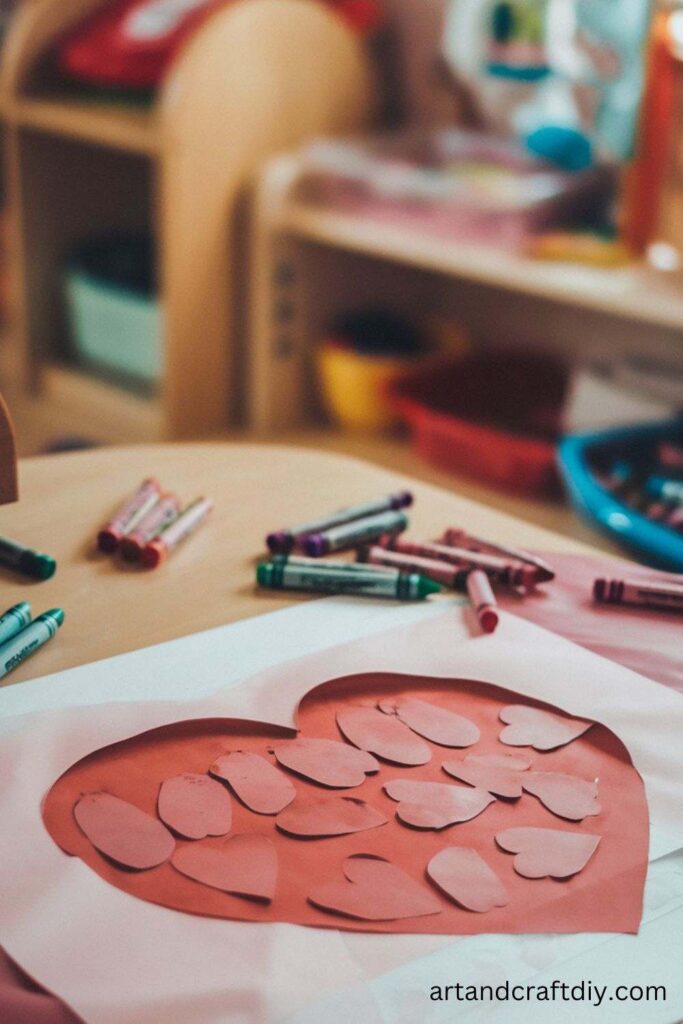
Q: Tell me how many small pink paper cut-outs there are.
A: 15